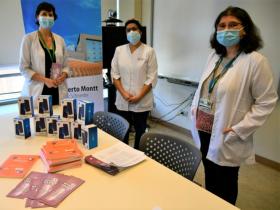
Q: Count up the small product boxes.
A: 10